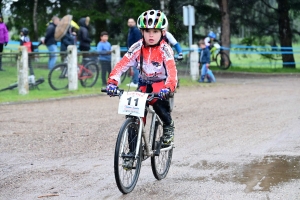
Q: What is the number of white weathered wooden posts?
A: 4